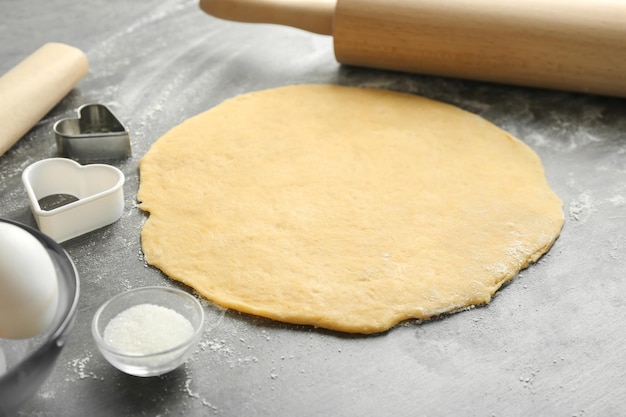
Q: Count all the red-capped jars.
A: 0